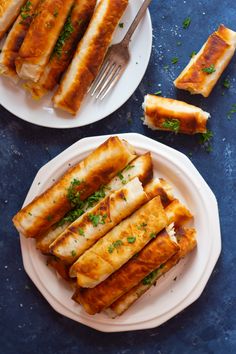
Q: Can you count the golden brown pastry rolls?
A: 15